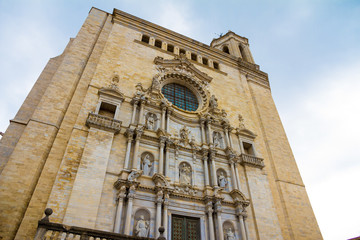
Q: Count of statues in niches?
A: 7